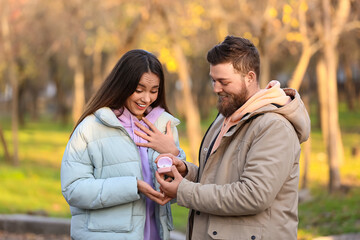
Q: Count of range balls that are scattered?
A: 0